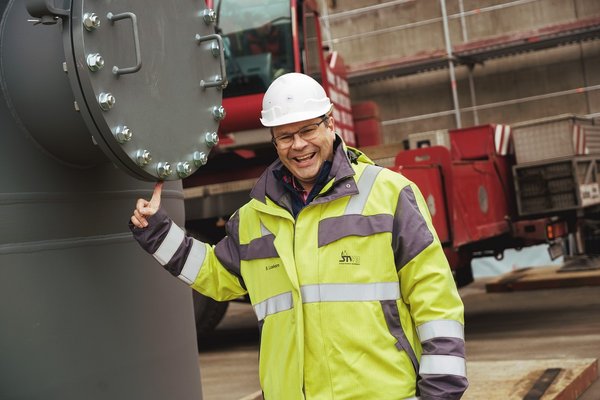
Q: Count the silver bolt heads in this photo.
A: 13